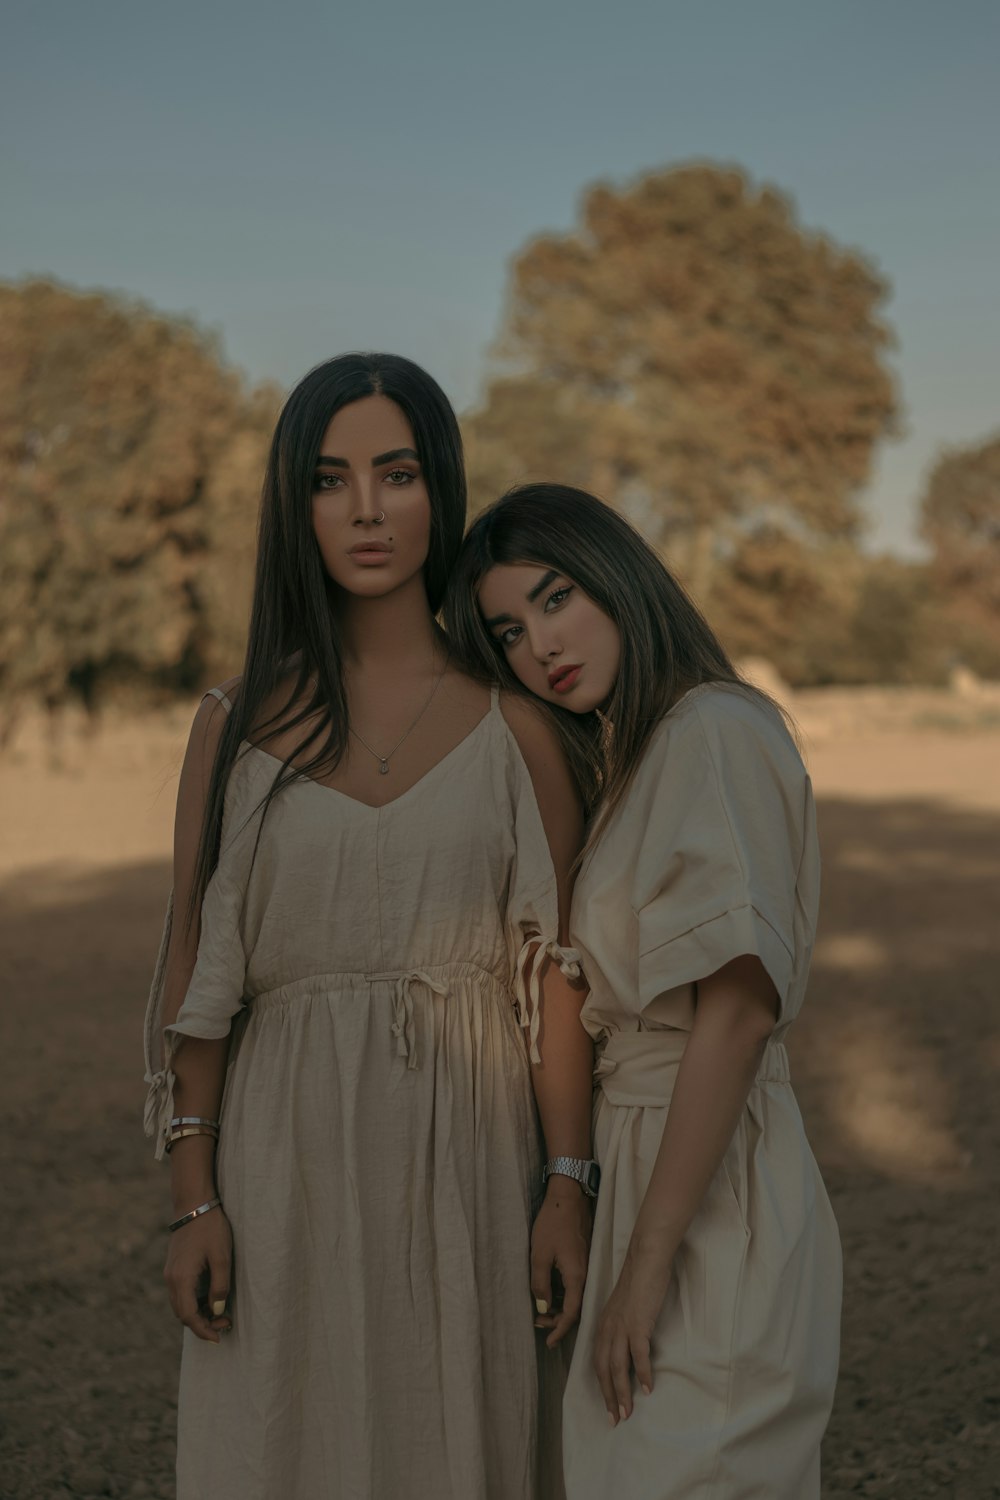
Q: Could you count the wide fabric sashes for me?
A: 1